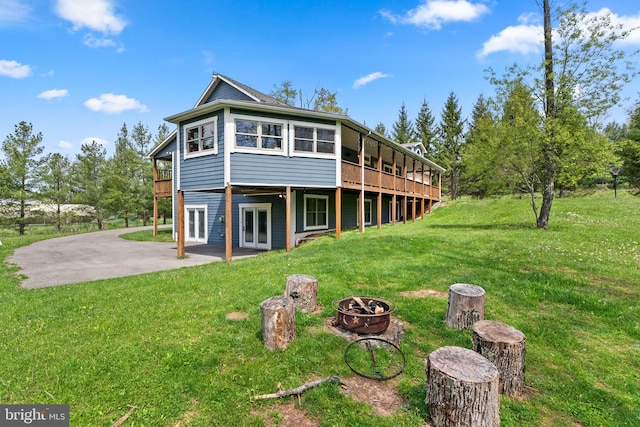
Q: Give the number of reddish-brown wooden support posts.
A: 12